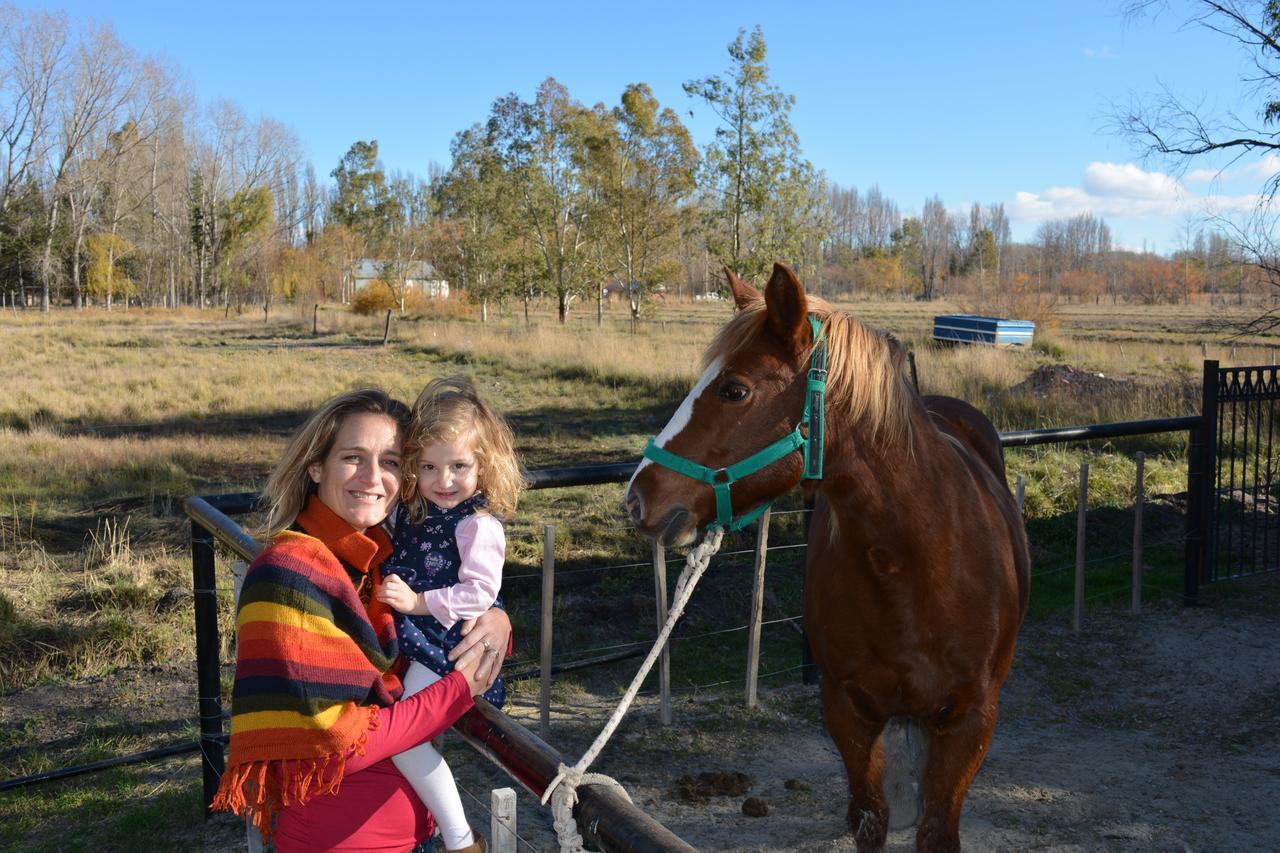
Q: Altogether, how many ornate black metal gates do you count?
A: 1